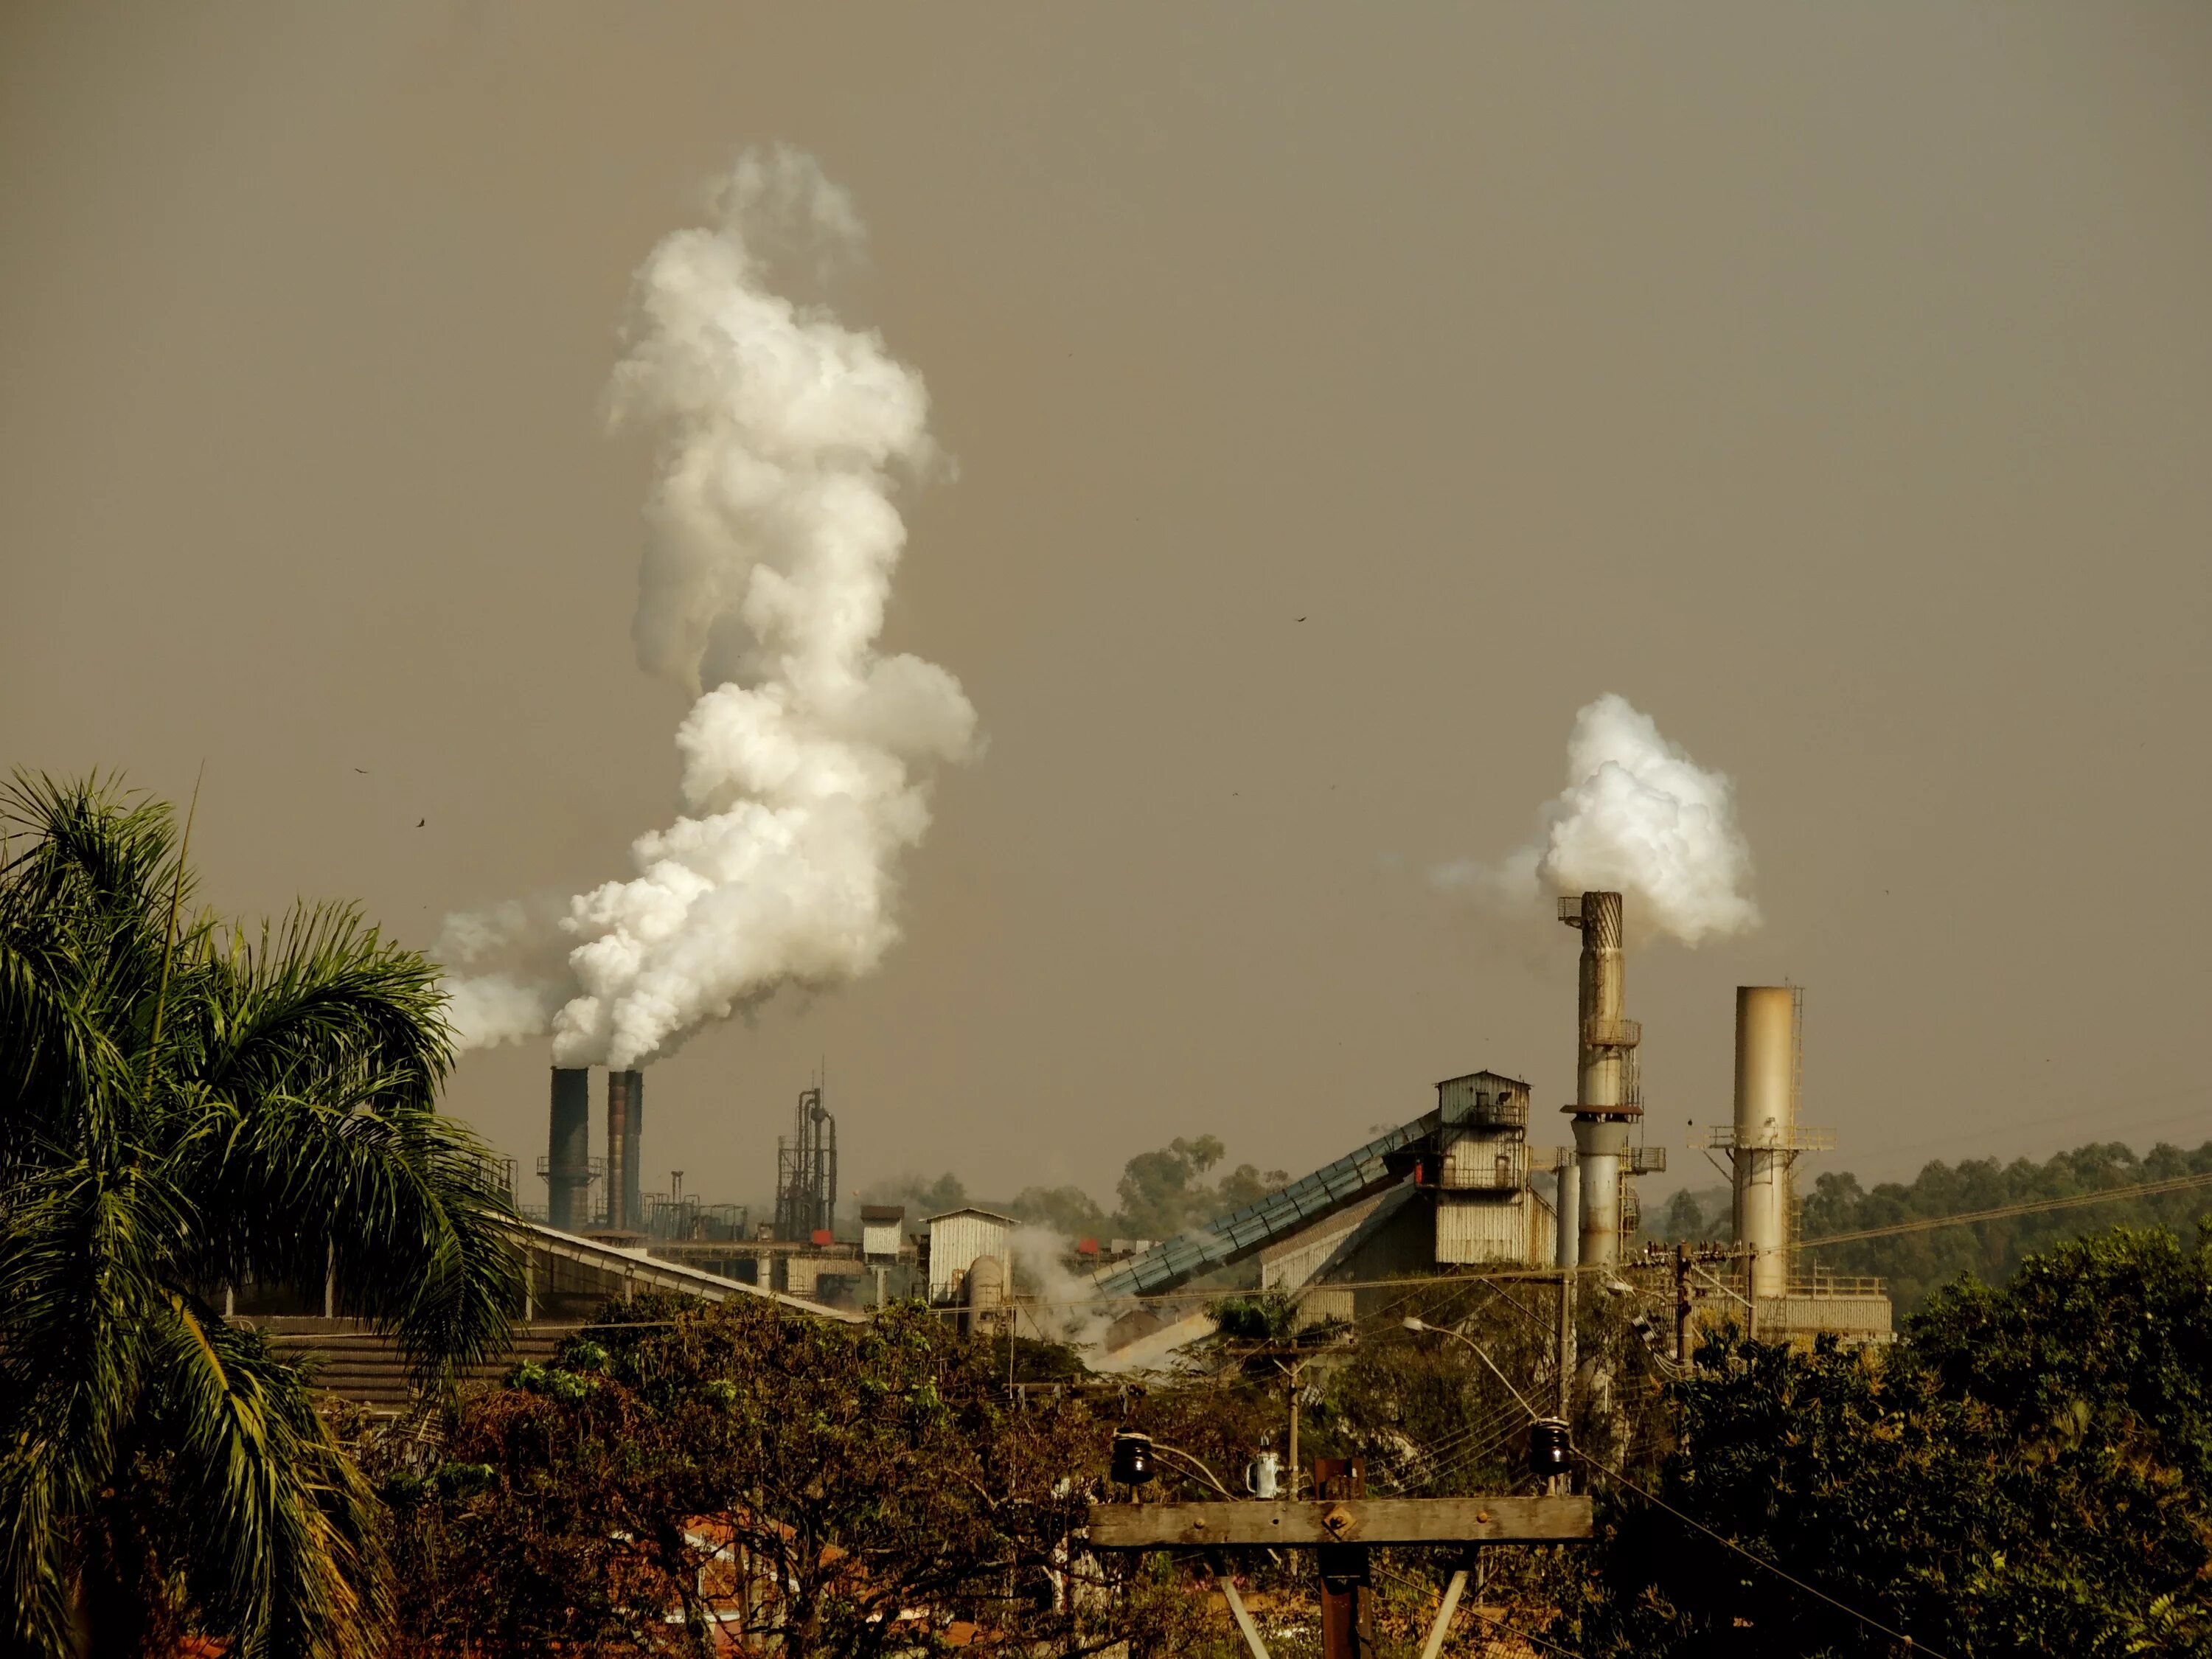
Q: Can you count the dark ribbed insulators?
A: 2